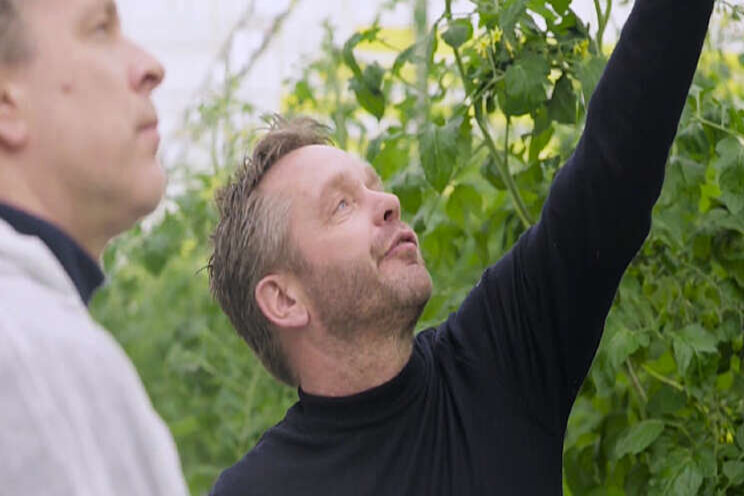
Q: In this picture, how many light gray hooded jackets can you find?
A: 1